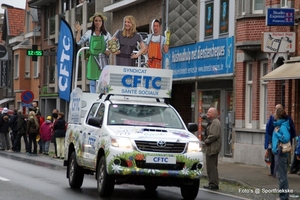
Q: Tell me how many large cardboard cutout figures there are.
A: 3